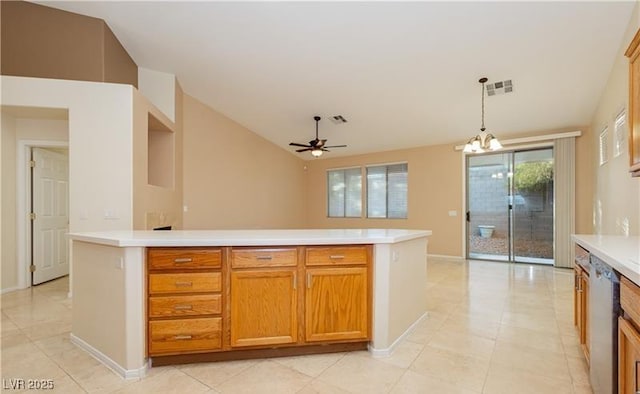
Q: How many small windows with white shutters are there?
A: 2